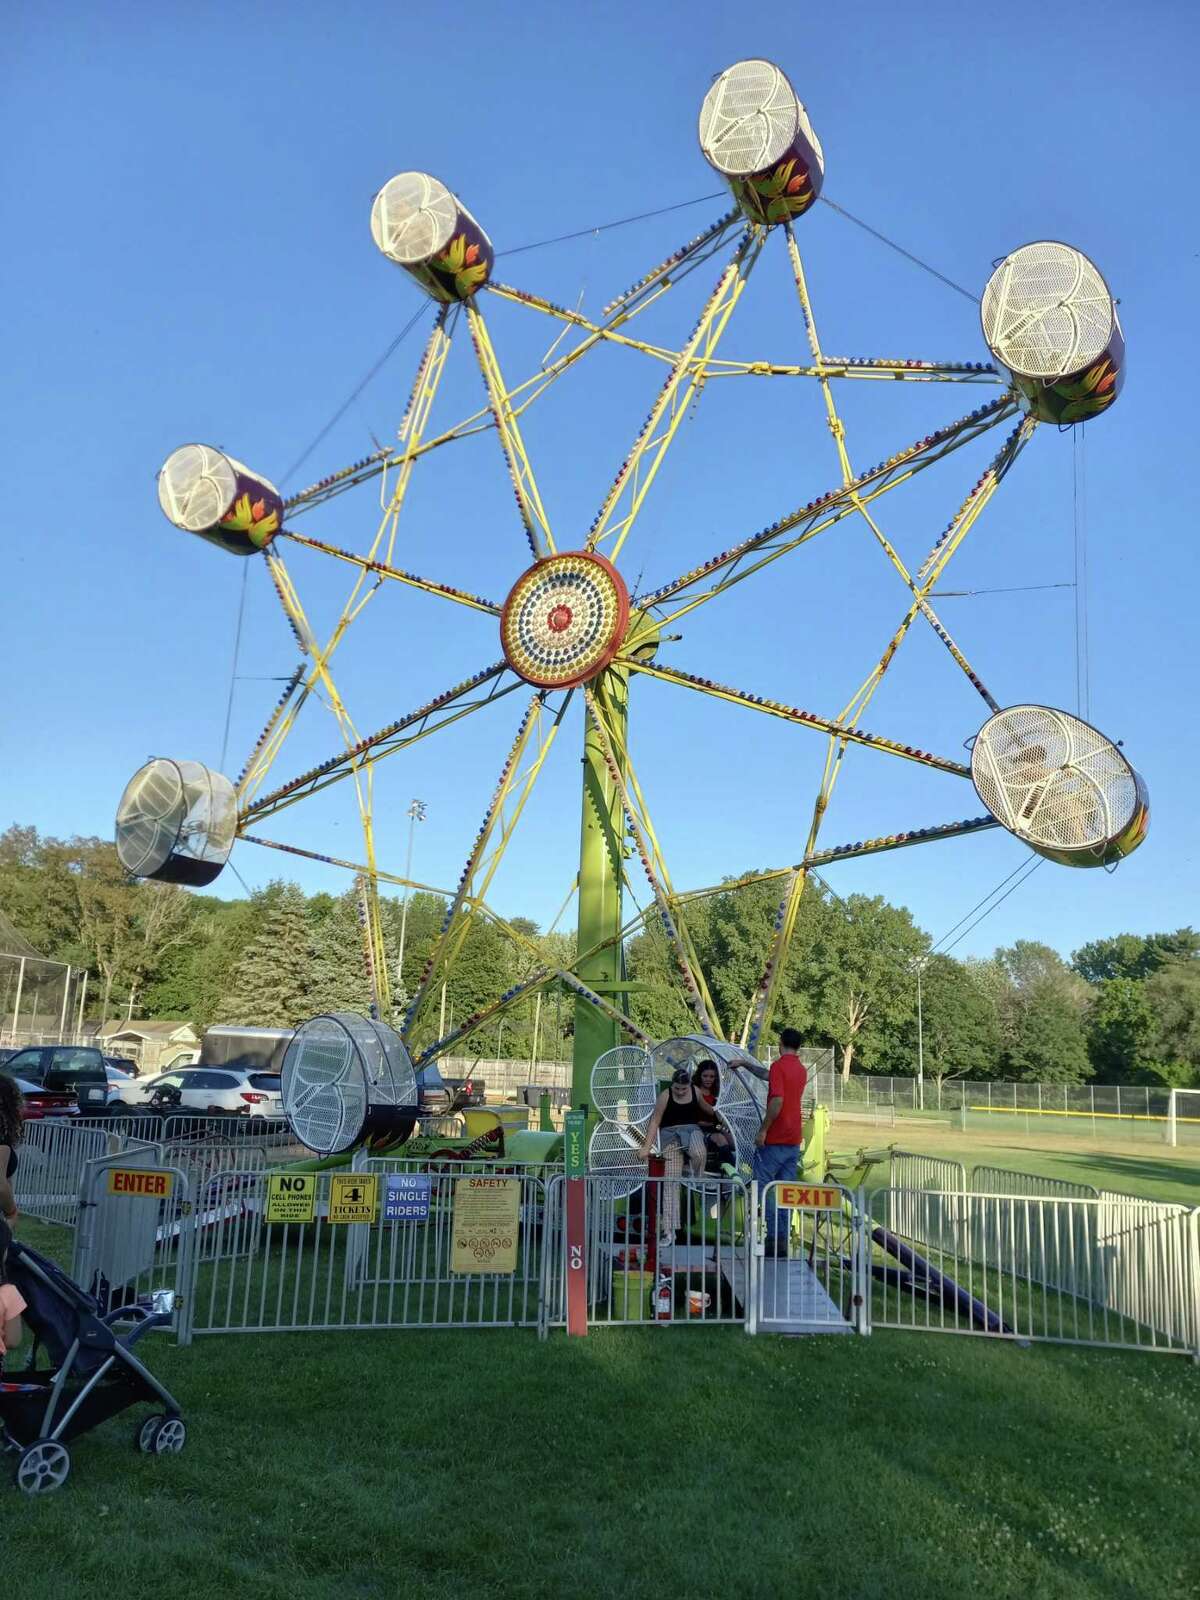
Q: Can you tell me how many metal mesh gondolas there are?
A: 8